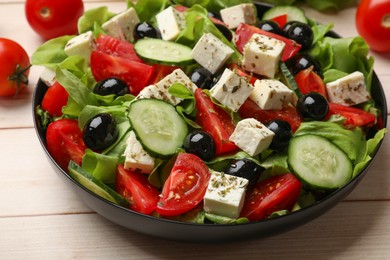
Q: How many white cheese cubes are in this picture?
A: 14